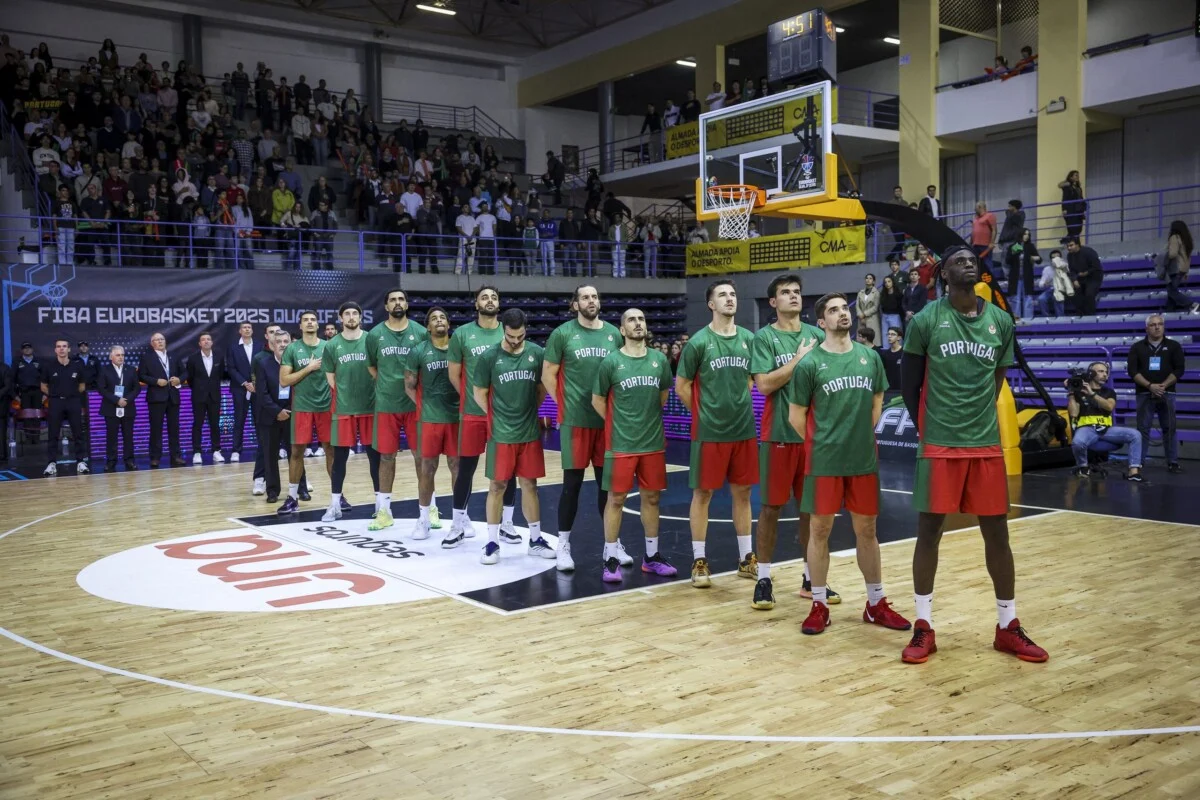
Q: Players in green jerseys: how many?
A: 12